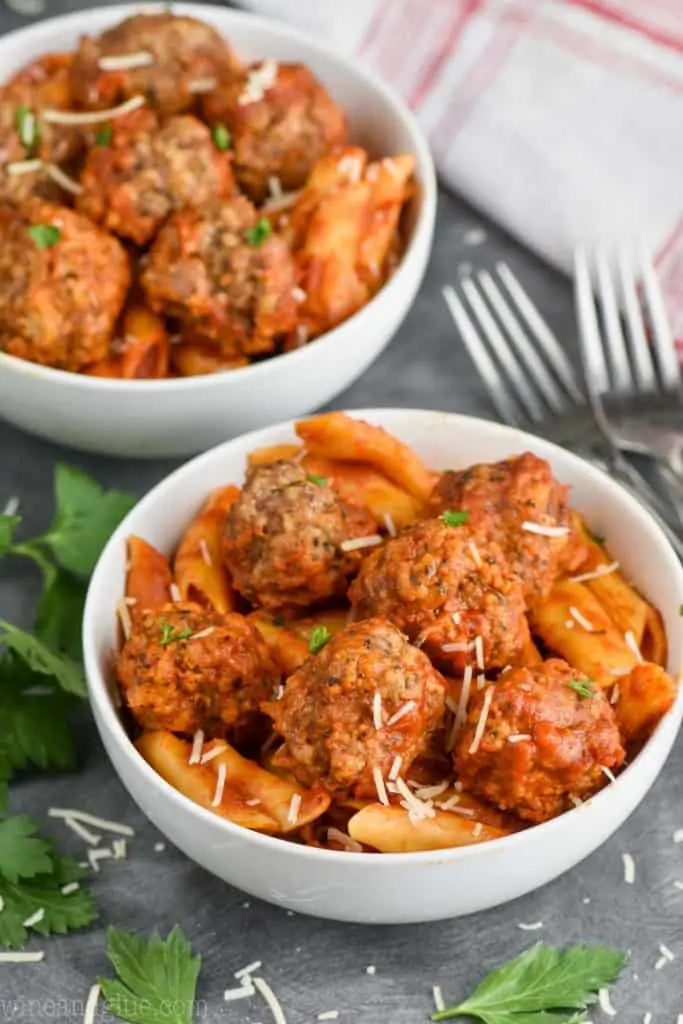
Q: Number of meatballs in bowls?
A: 12